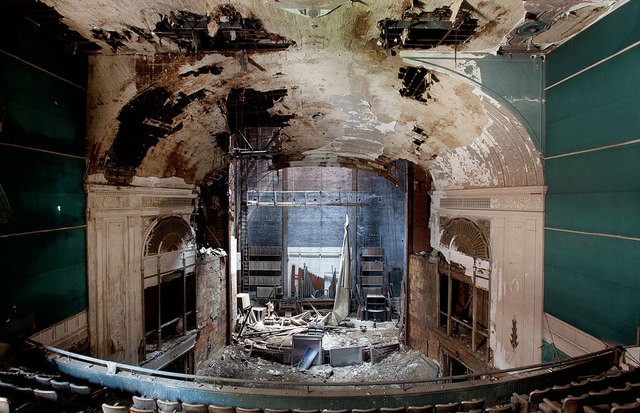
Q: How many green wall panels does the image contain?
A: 8